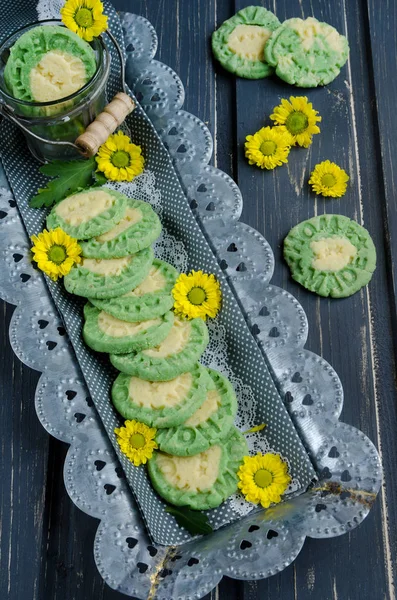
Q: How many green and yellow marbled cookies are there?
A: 13